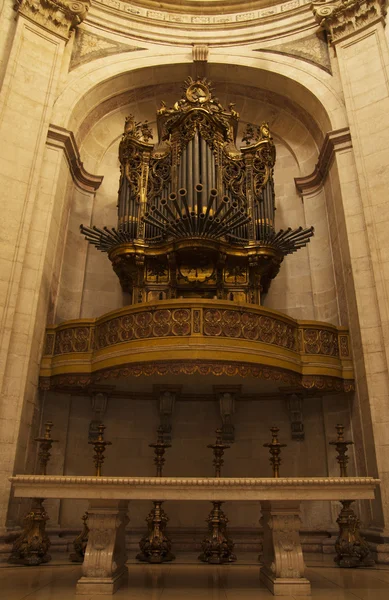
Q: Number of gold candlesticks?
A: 6